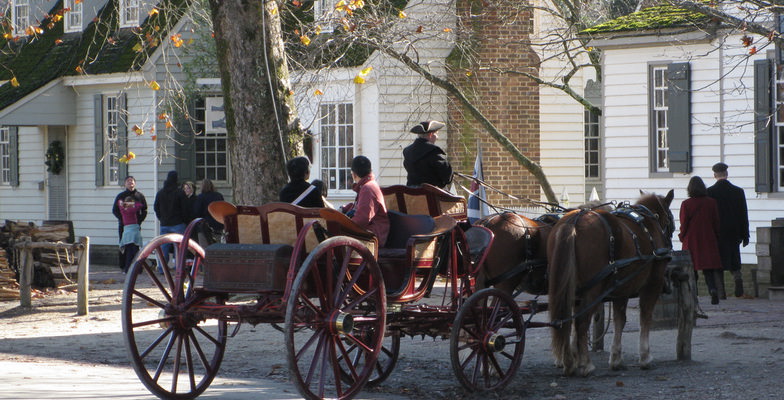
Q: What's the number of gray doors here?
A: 1